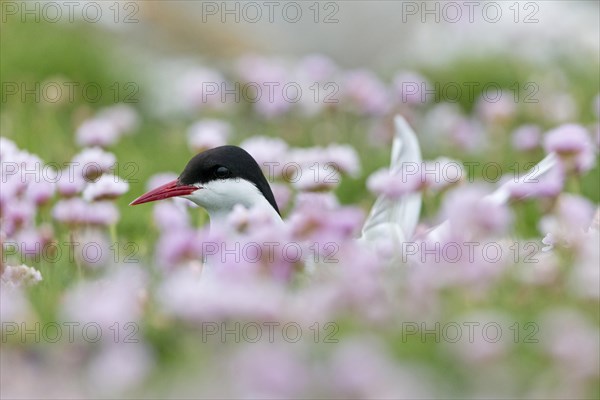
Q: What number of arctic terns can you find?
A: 1